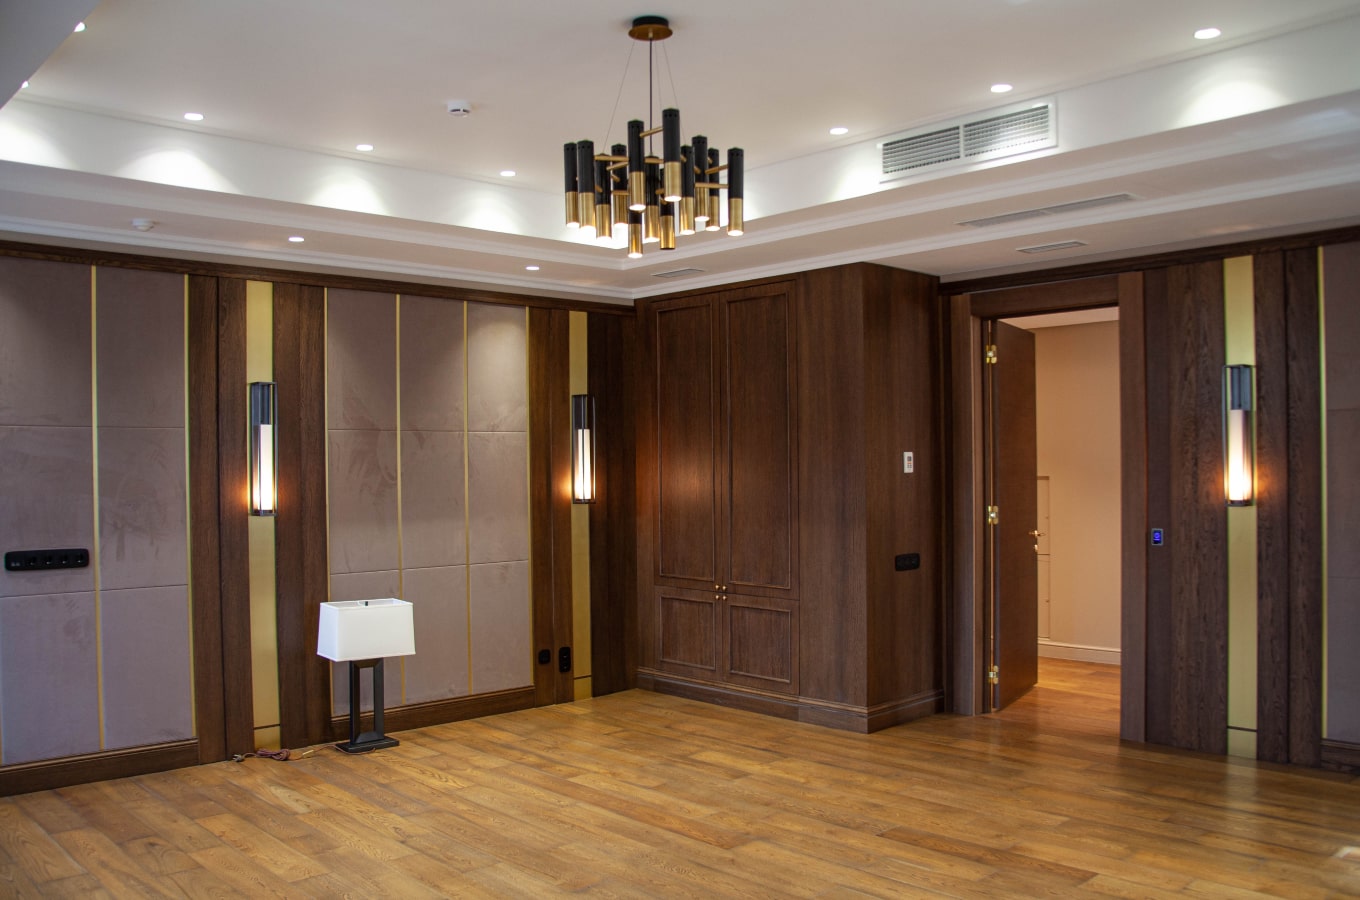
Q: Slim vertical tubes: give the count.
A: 13